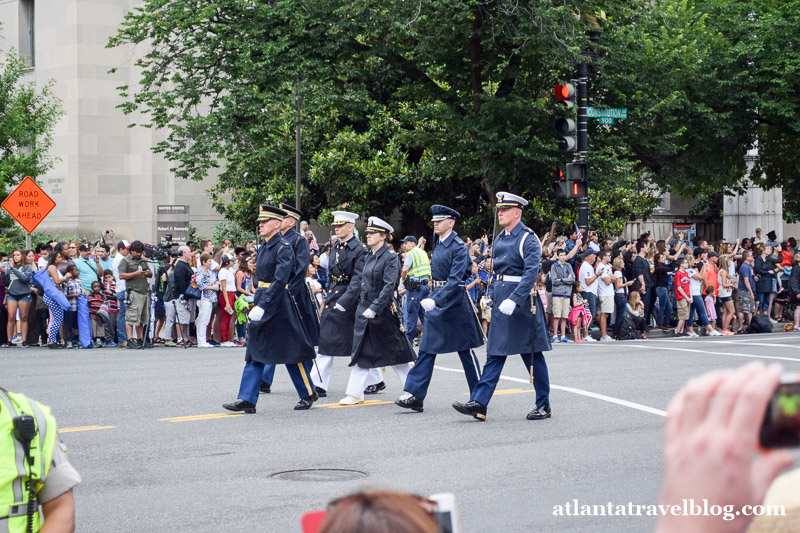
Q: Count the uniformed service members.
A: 6